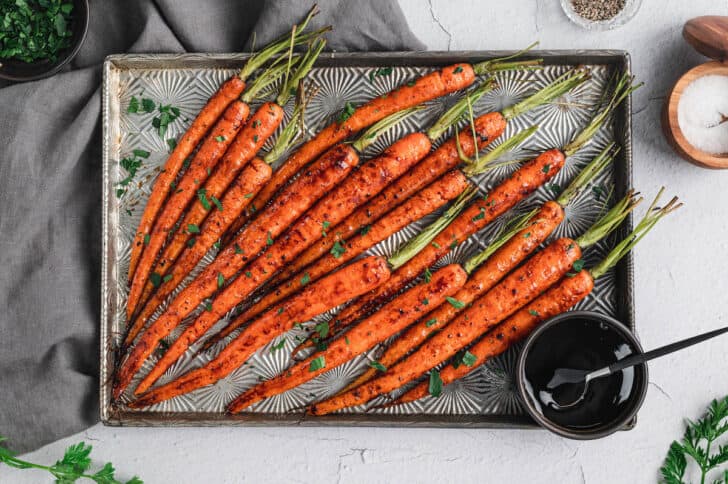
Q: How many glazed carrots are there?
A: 15